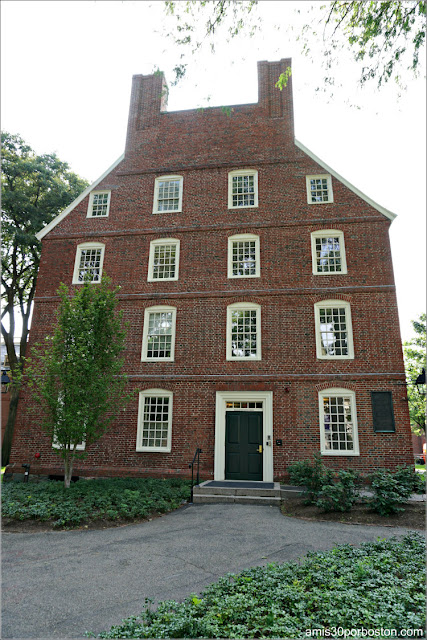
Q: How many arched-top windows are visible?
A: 11